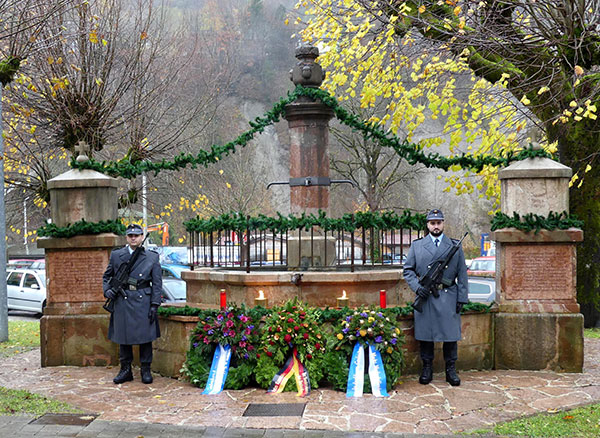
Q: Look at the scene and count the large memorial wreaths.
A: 3